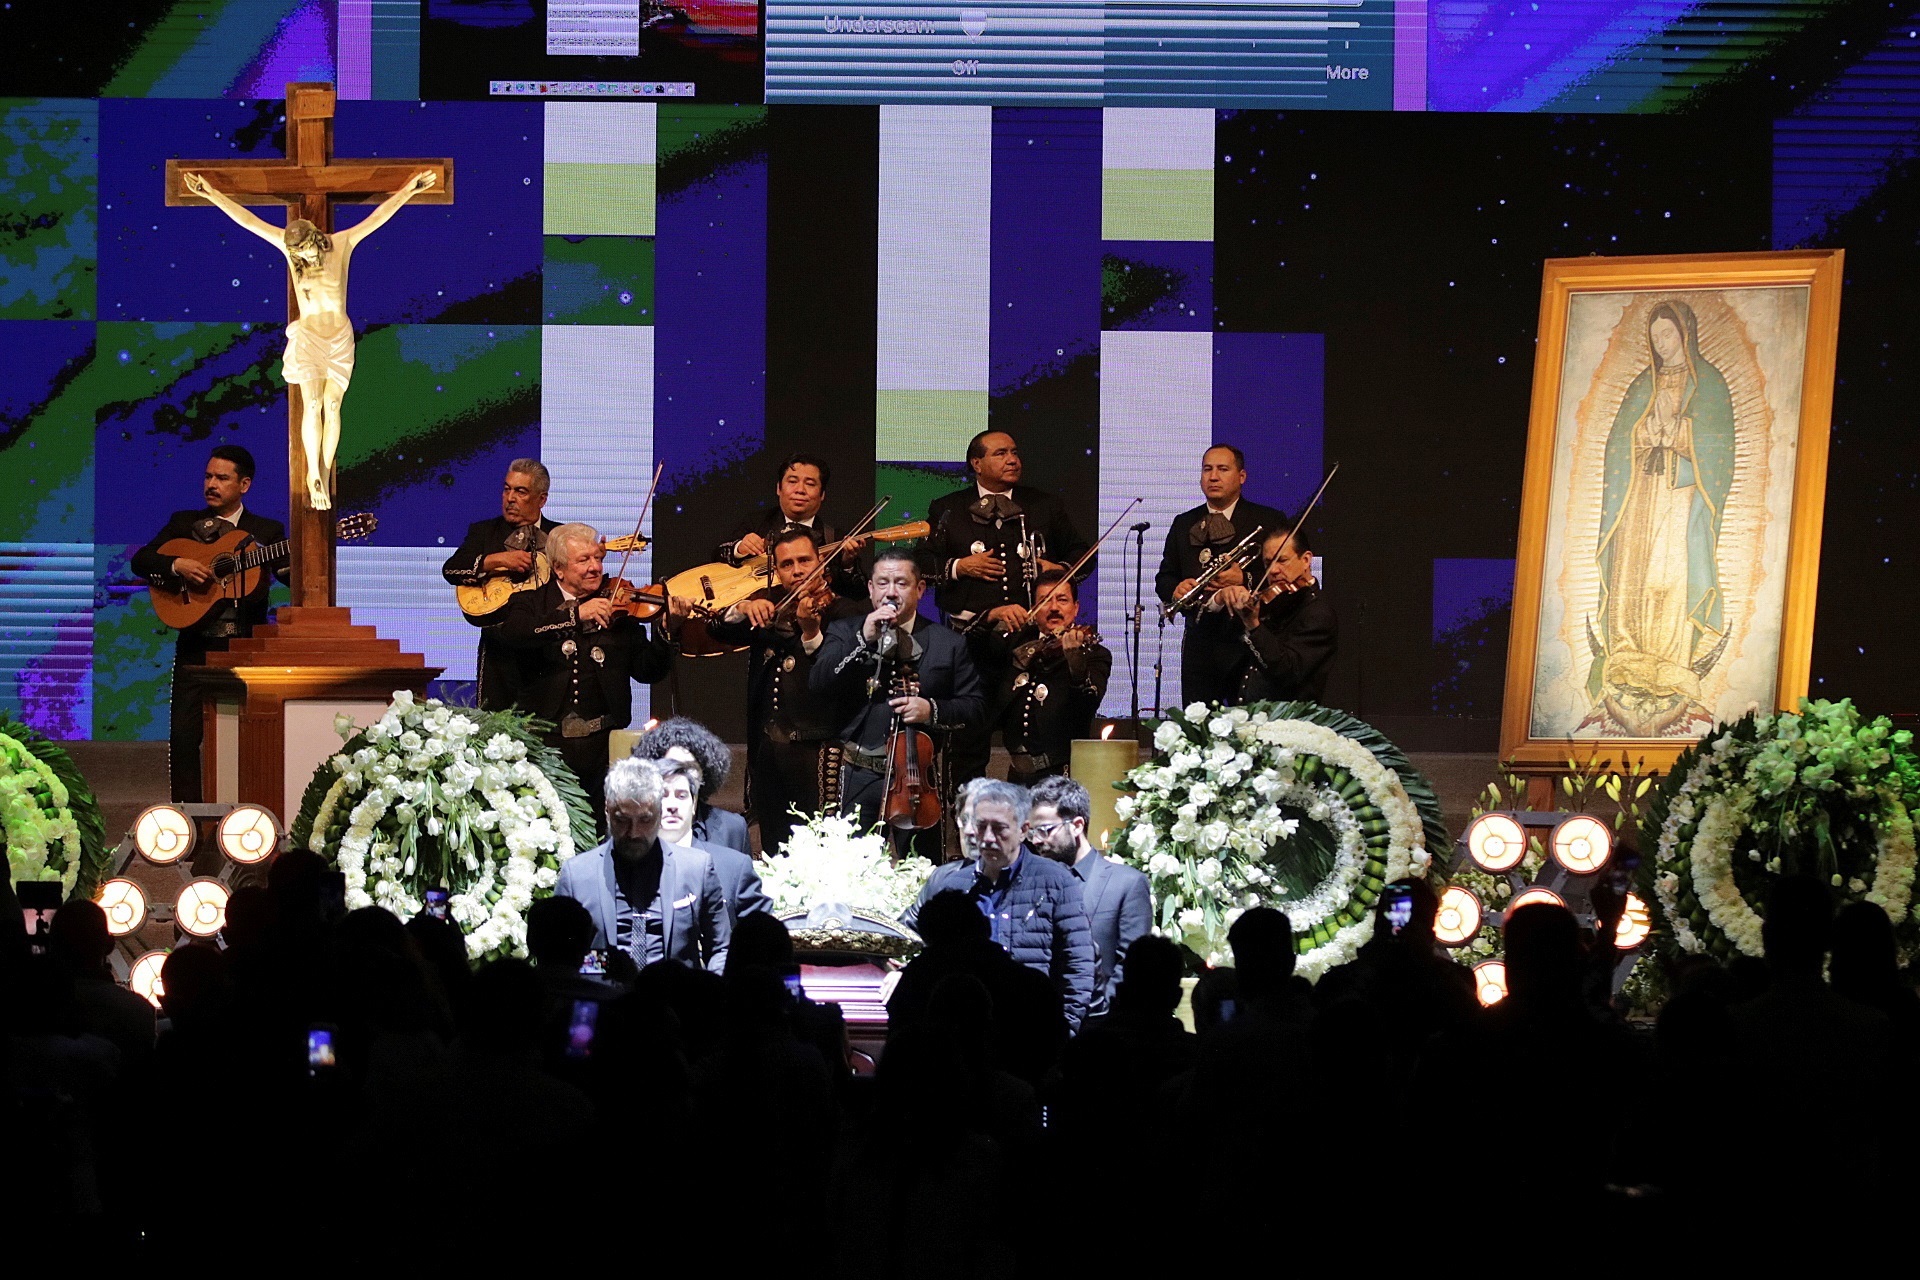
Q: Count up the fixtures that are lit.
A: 11